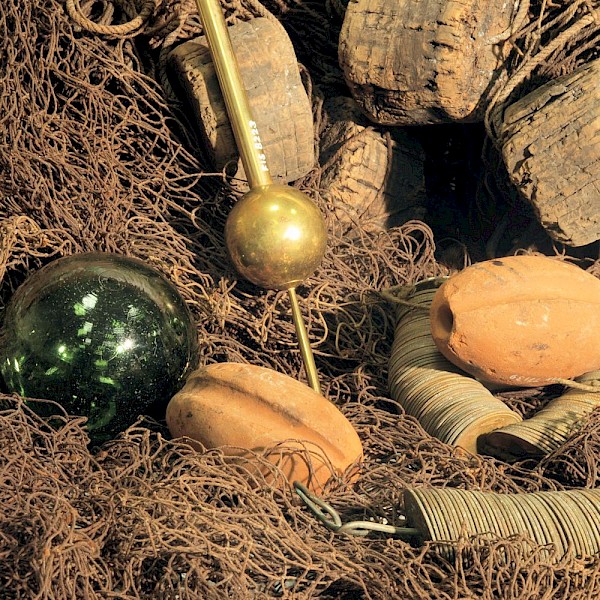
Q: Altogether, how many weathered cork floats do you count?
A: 4